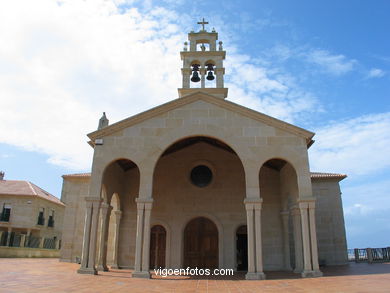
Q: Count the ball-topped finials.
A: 2